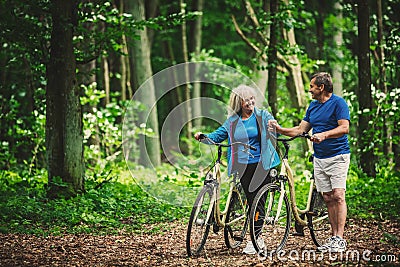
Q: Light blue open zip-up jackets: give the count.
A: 1